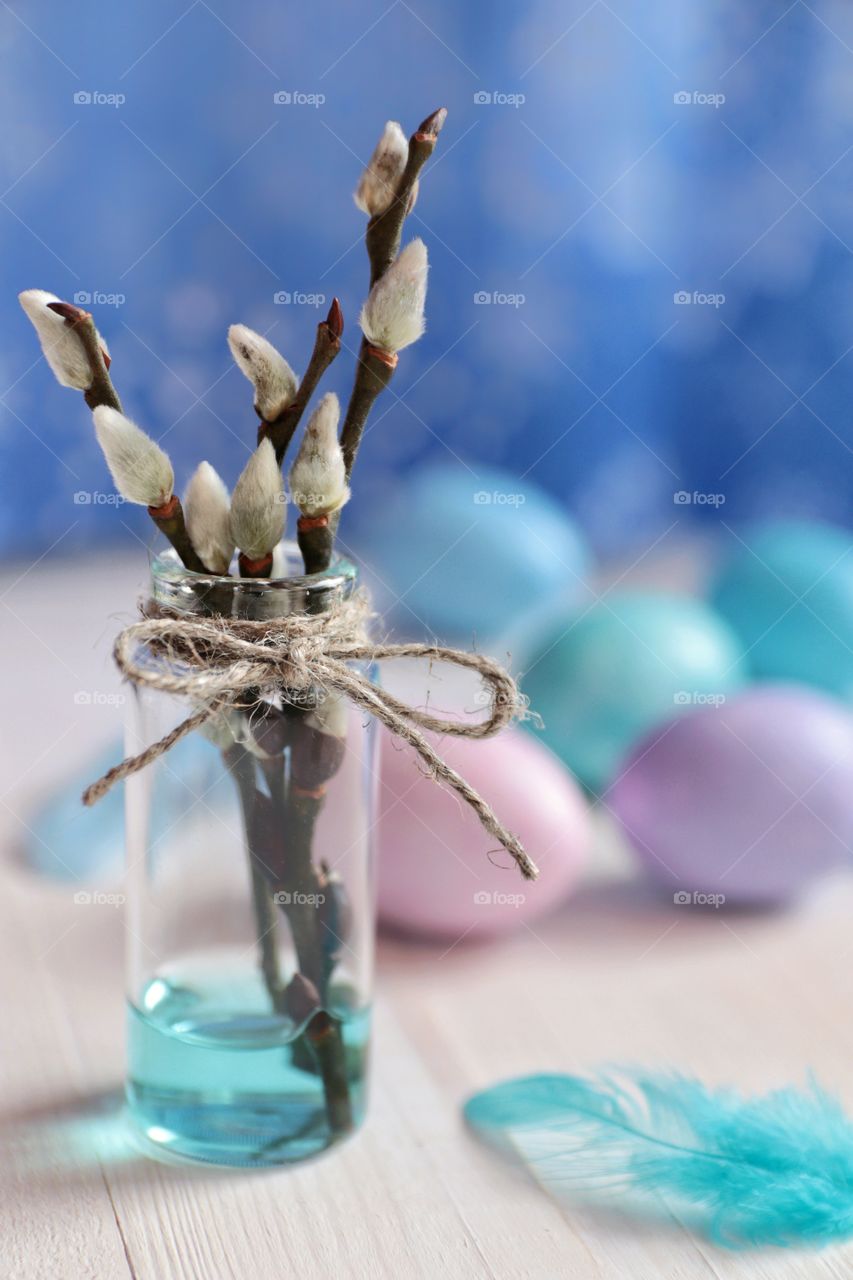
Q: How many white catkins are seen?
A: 8